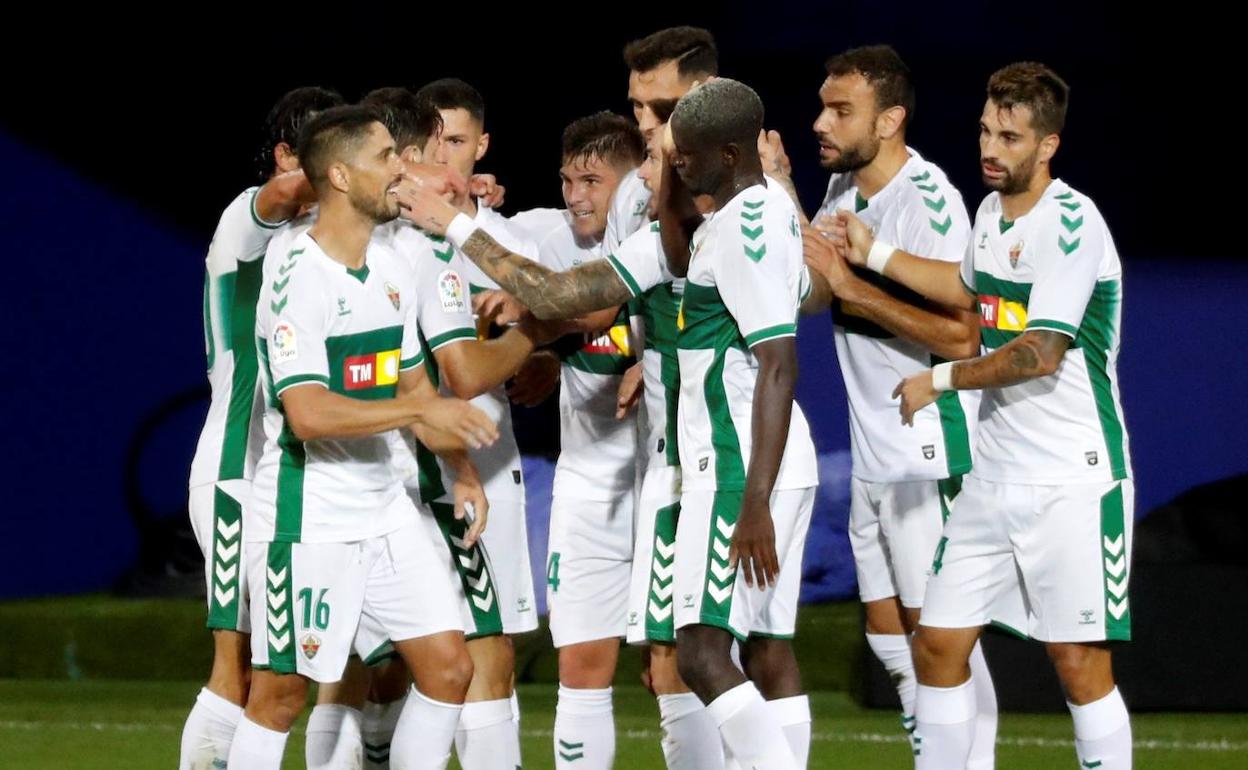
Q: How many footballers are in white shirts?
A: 10